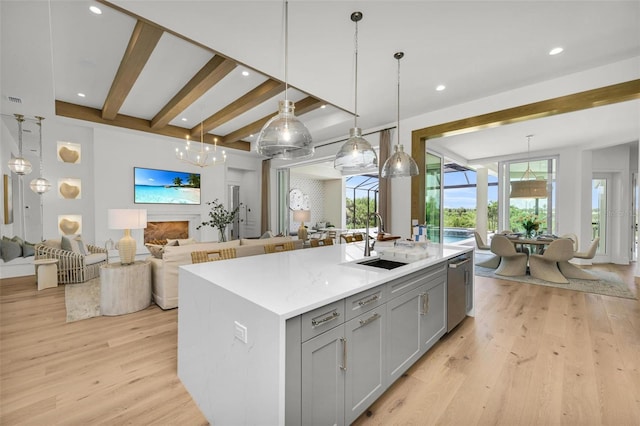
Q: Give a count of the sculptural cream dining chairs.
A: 6